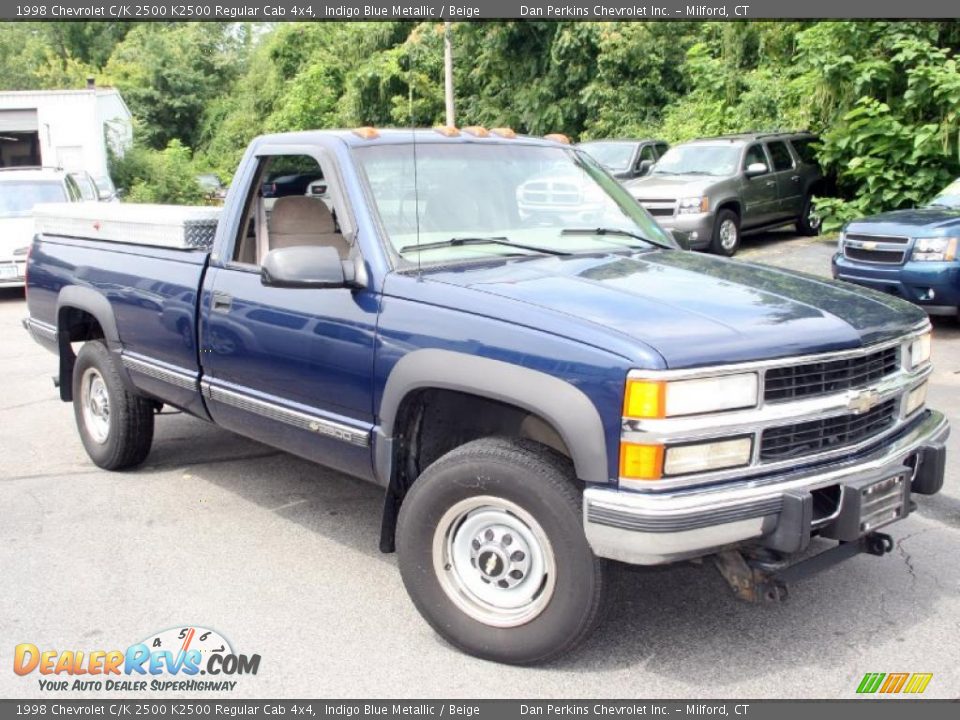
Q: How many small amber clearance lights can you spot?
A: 5